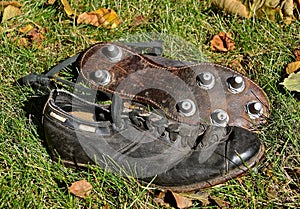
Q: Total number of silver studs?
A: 7